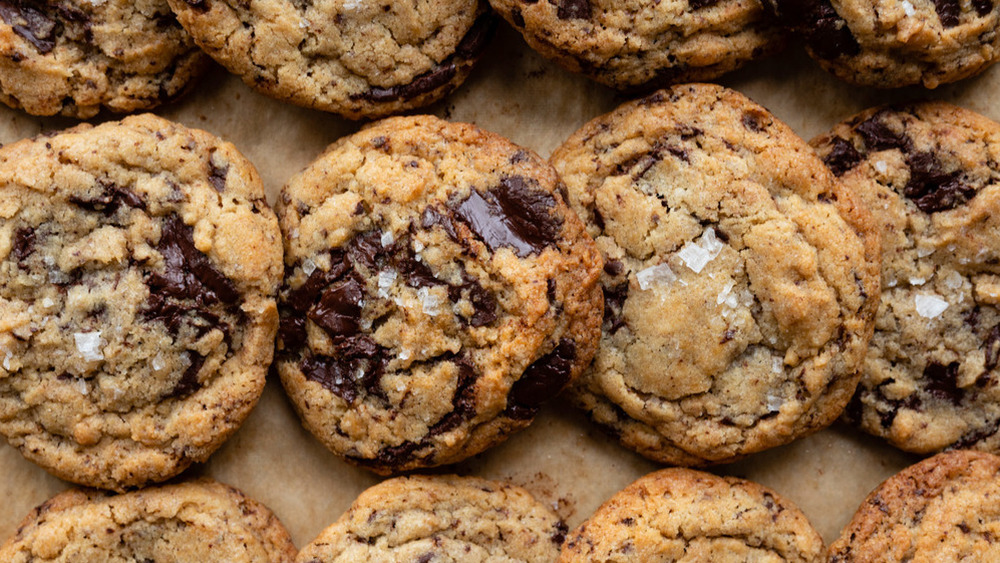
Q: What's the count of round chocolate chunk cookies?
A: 12